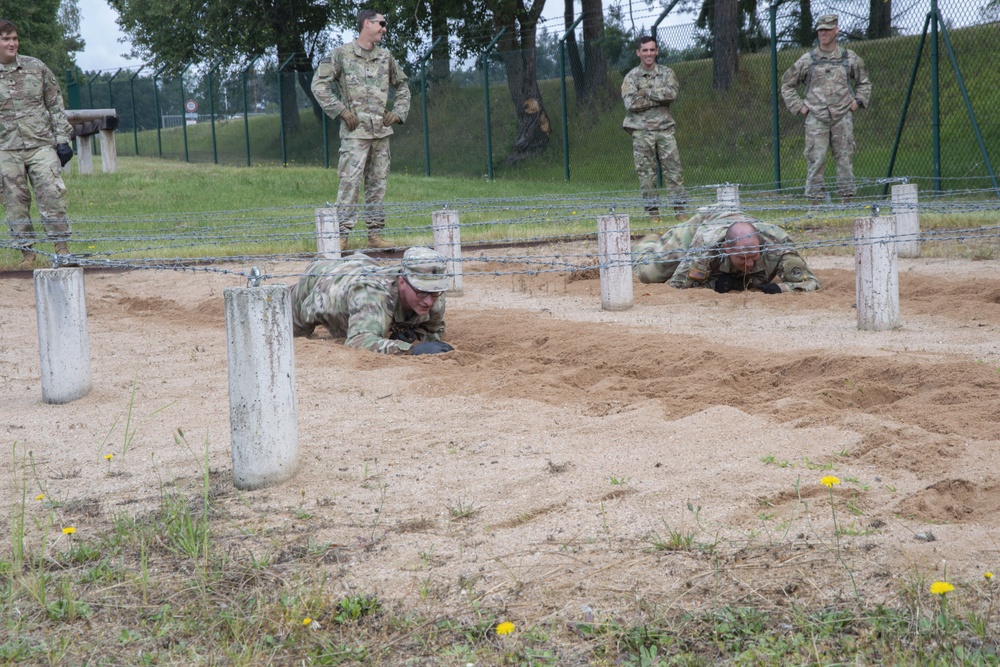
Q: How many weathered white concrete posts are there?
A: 8